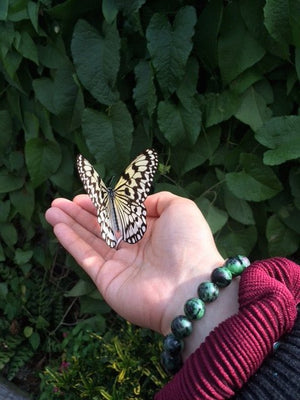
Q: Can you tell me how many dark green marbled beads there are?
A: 8